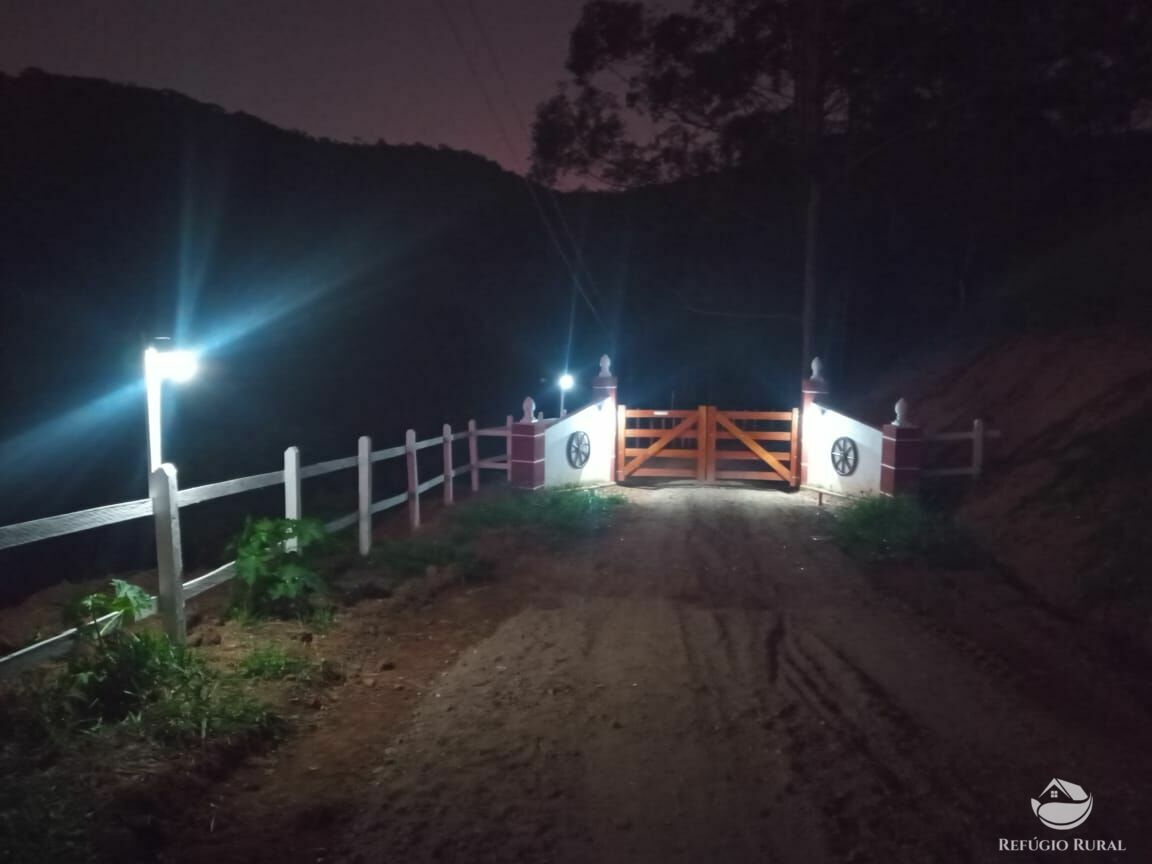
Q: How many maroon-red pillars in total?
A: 4